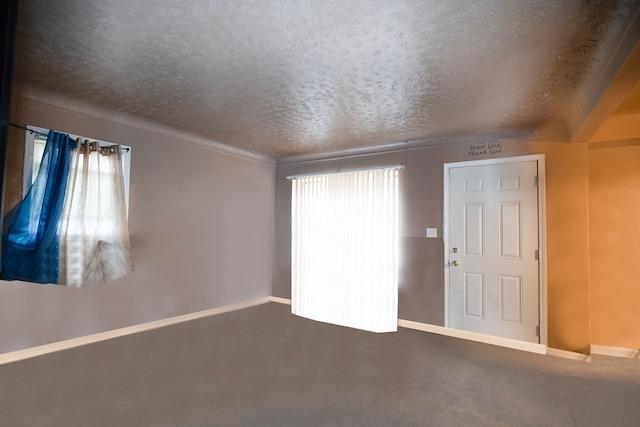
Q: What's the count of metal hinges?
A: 3